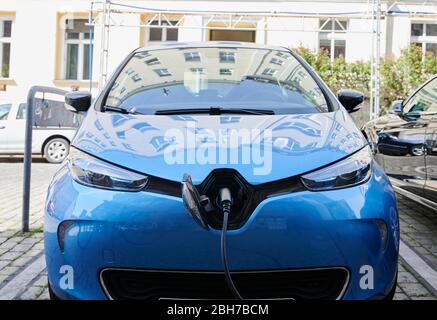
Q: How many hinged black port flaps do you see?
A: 1